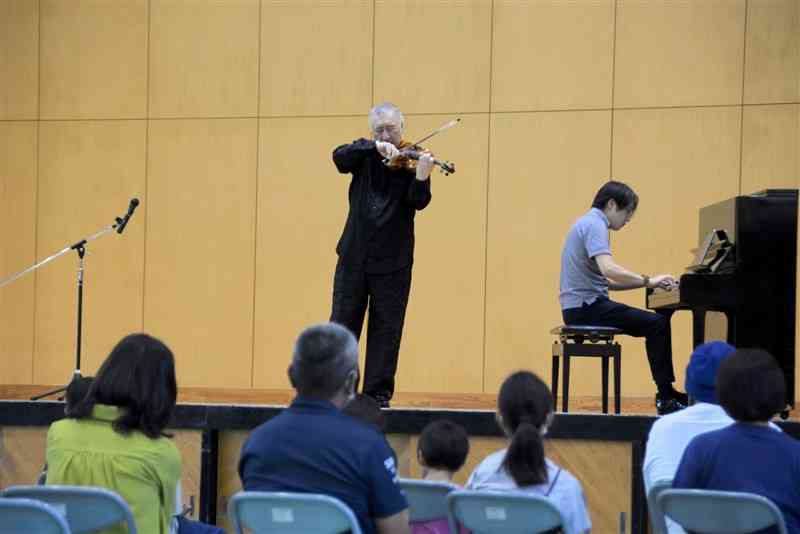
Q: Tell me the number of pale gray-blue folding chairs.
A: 7